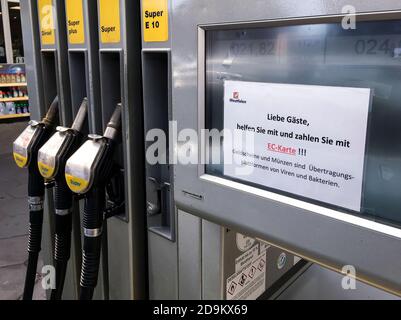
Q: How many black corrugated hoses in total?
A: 3